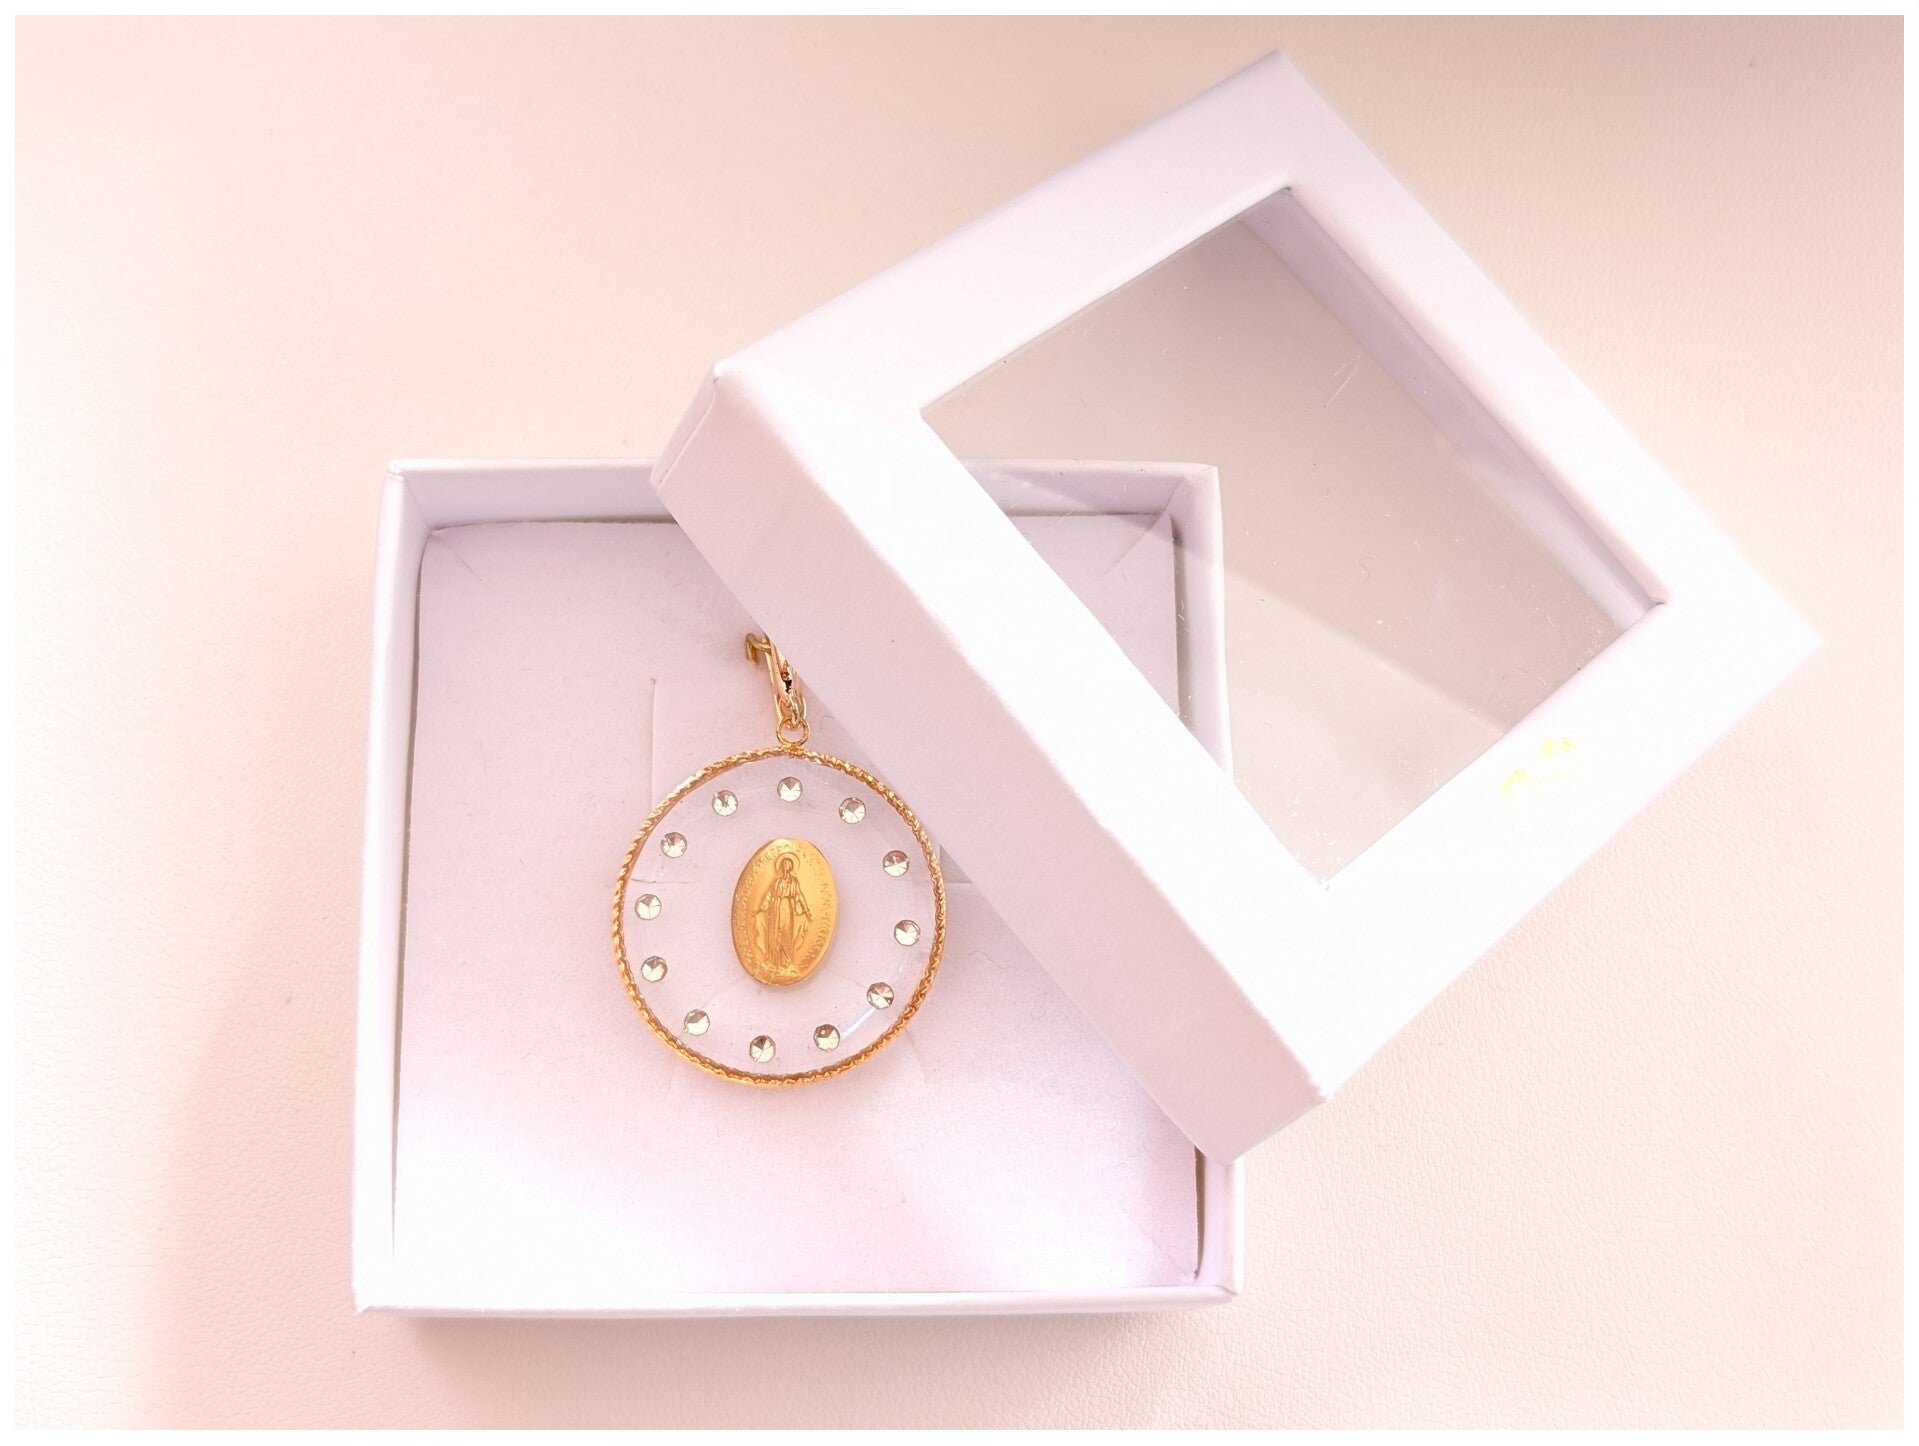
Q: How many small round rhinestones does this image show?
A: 12